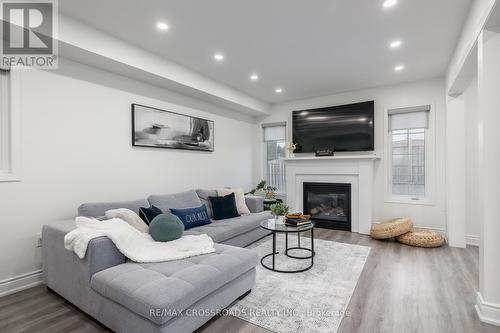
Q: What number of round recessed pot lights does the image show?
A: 7